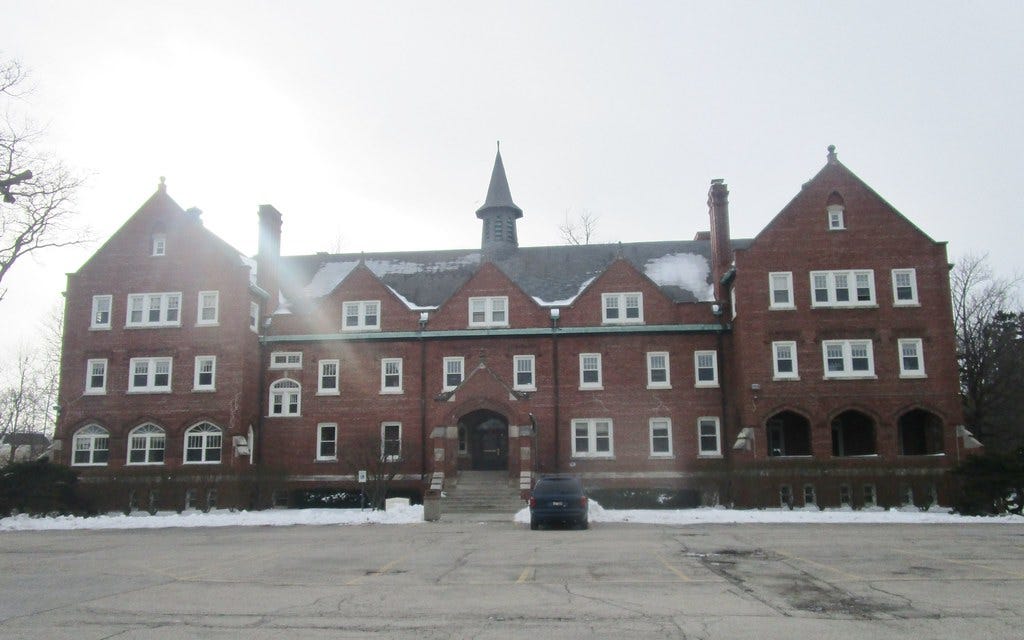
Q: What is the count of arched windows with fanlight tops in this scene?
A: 4